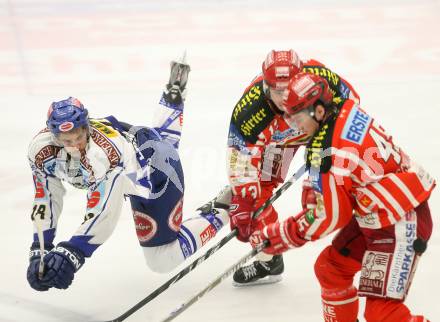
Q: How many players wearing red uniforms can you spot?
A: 2